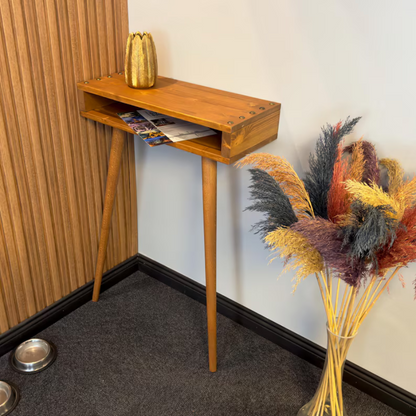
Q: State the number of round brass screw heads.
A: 9